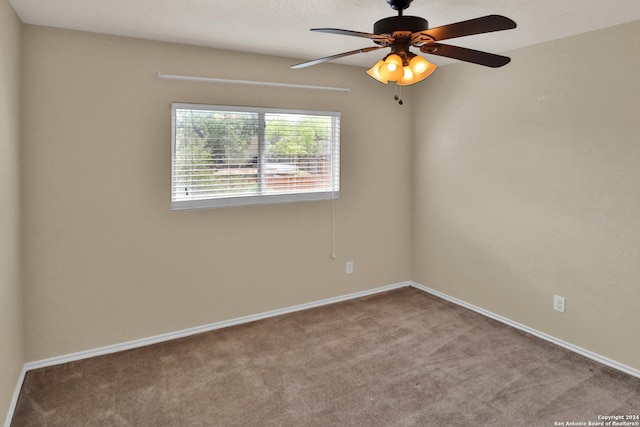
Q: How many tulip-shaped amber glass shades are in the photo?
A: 4